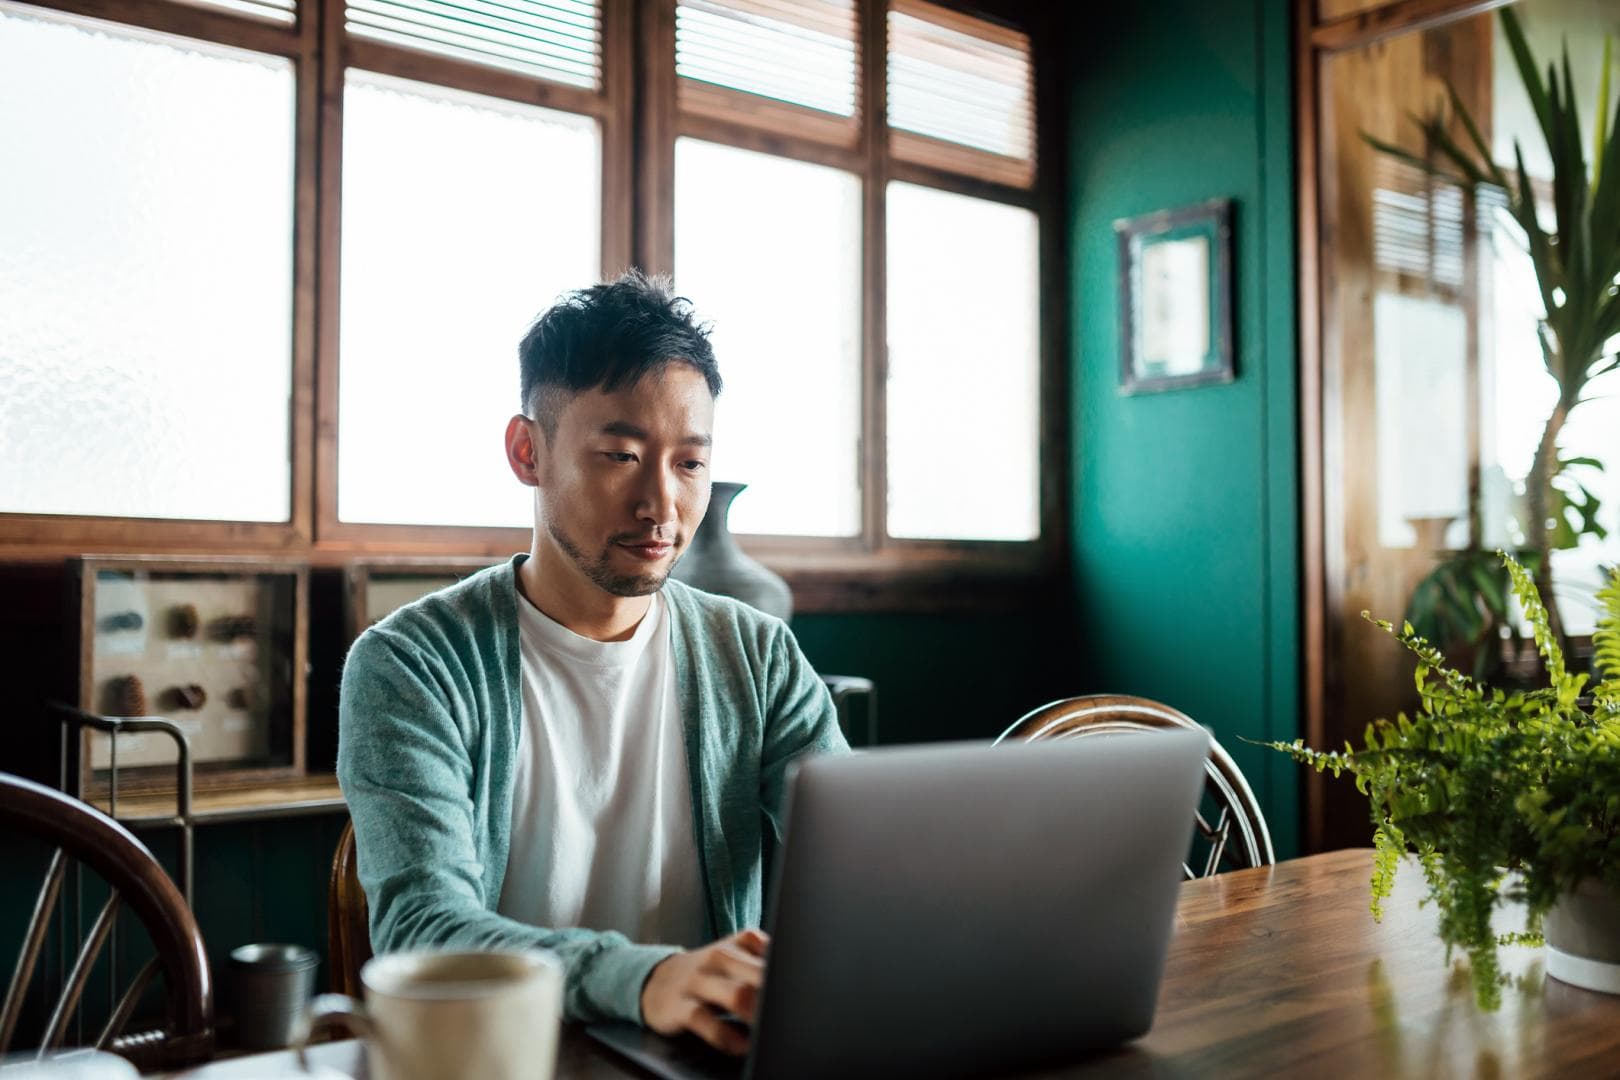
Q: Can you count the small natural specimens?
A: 6